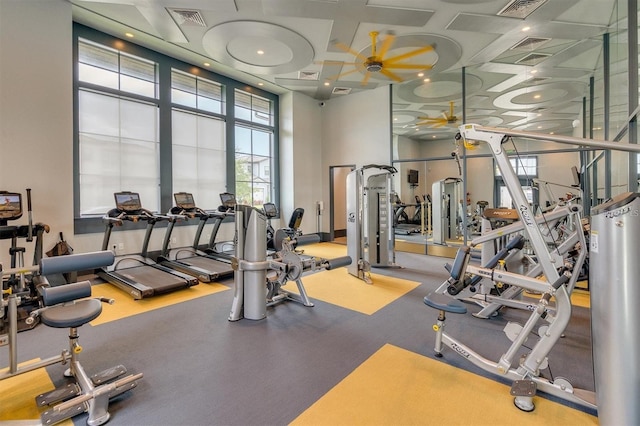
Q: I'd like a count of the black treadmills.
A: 3